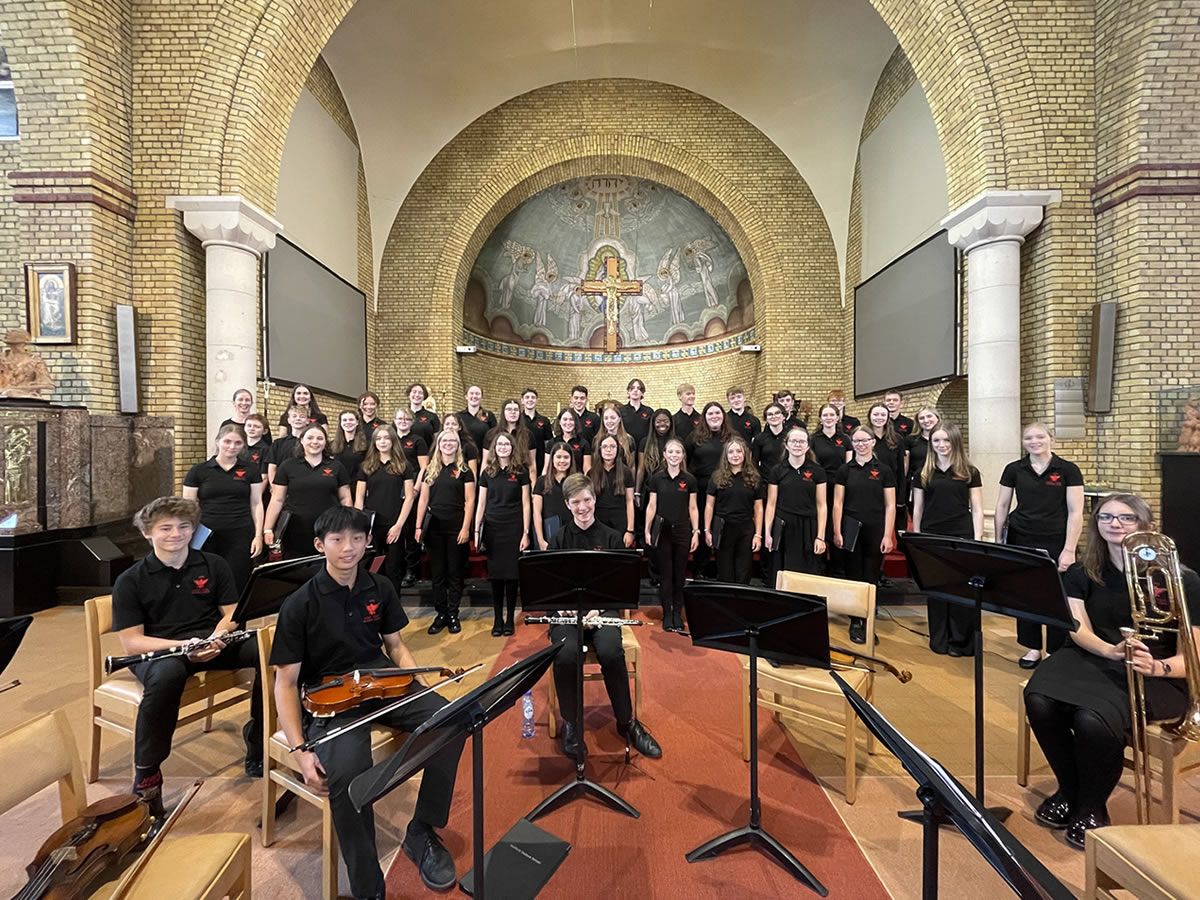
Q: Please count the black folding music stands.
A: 7